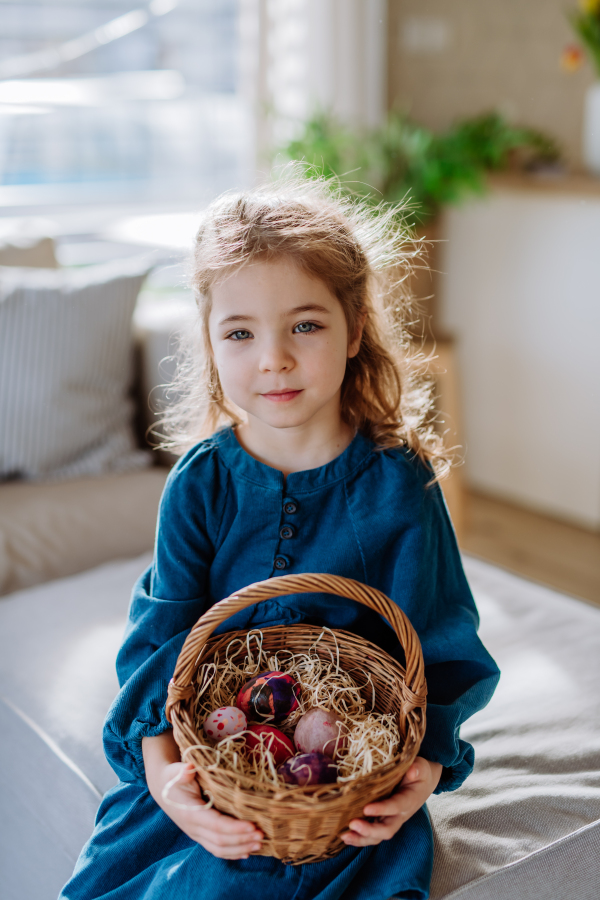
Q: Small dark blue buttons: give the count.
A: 3